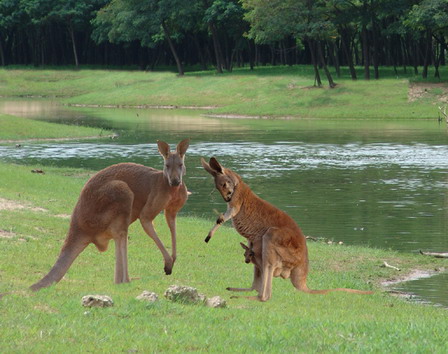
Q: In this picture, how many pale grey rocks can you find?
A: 4